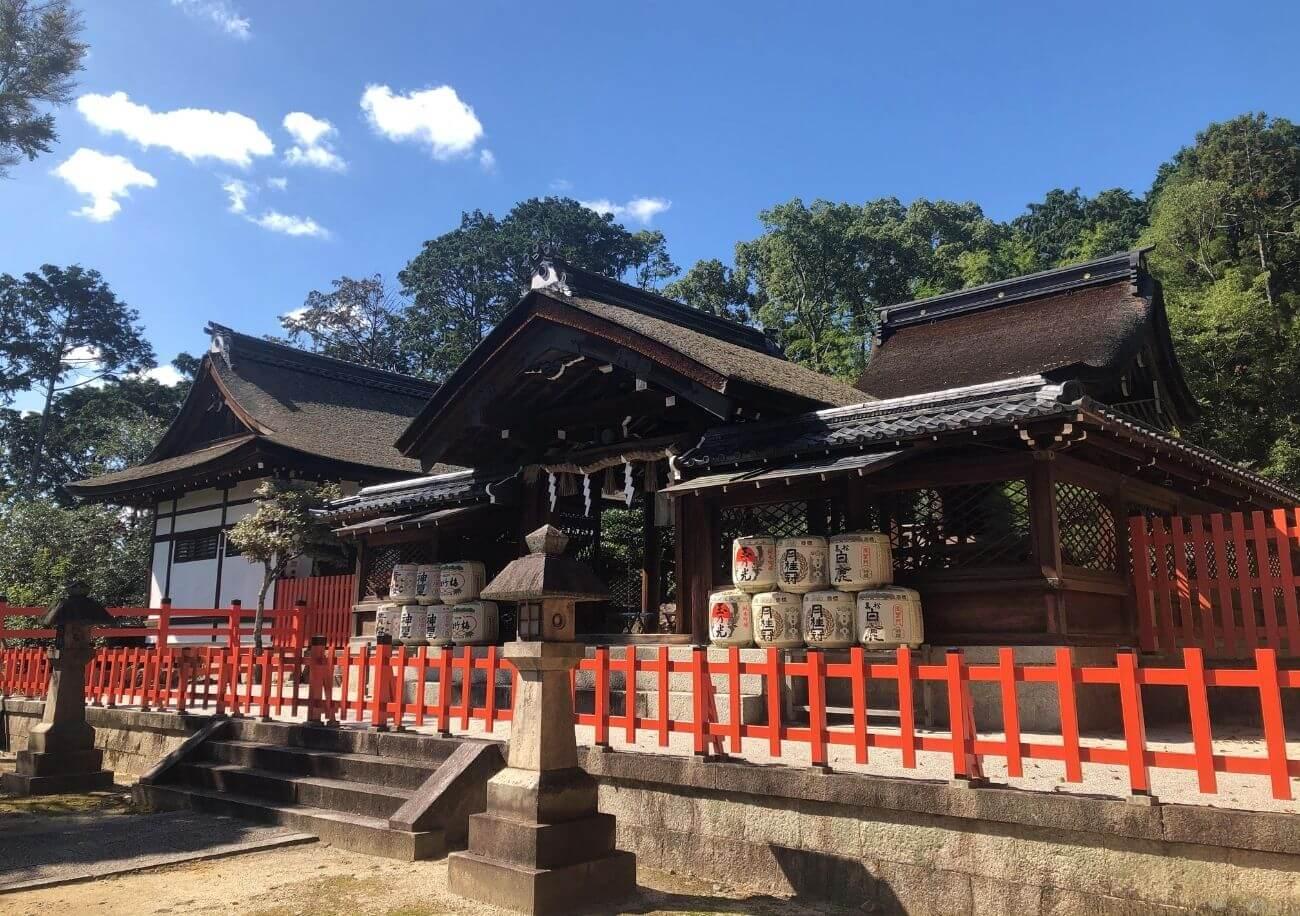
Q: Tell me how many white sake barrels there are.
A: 14